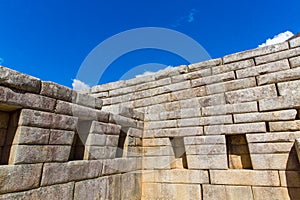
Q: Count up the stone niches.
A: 5